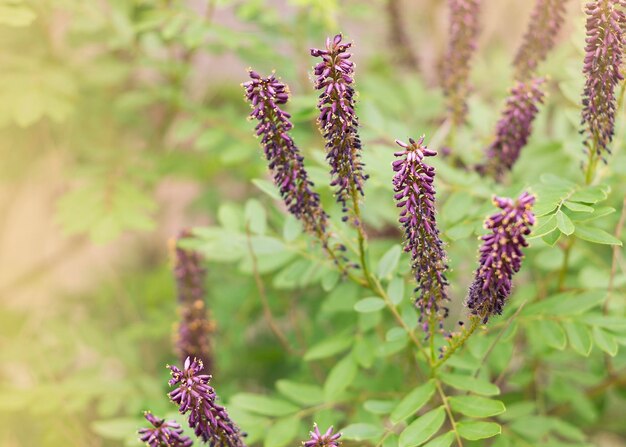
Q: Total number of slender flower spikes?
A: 12